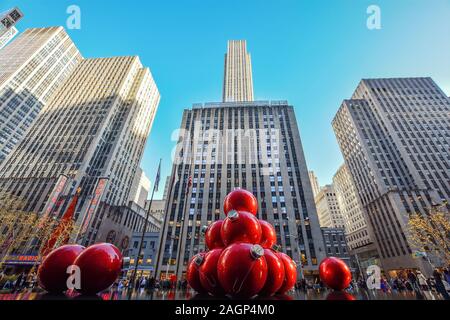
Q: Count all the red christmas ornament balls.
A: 12